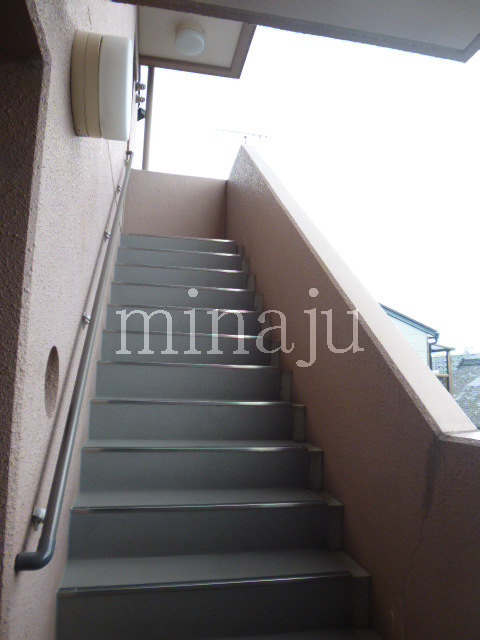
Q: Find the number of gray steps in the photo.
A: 11